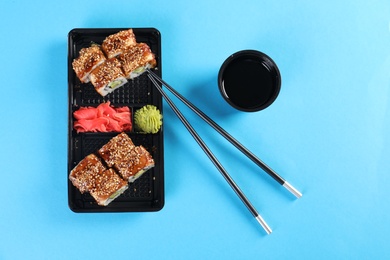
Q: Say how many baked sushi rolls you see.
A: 8